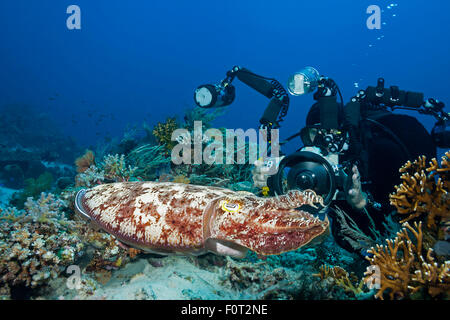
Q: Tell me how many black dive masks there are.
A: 1